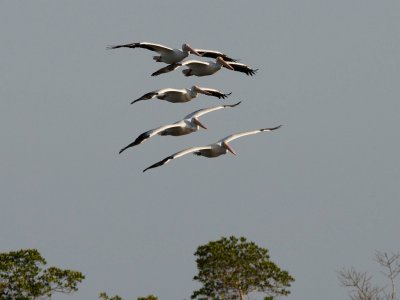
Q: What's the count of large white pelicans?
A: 5